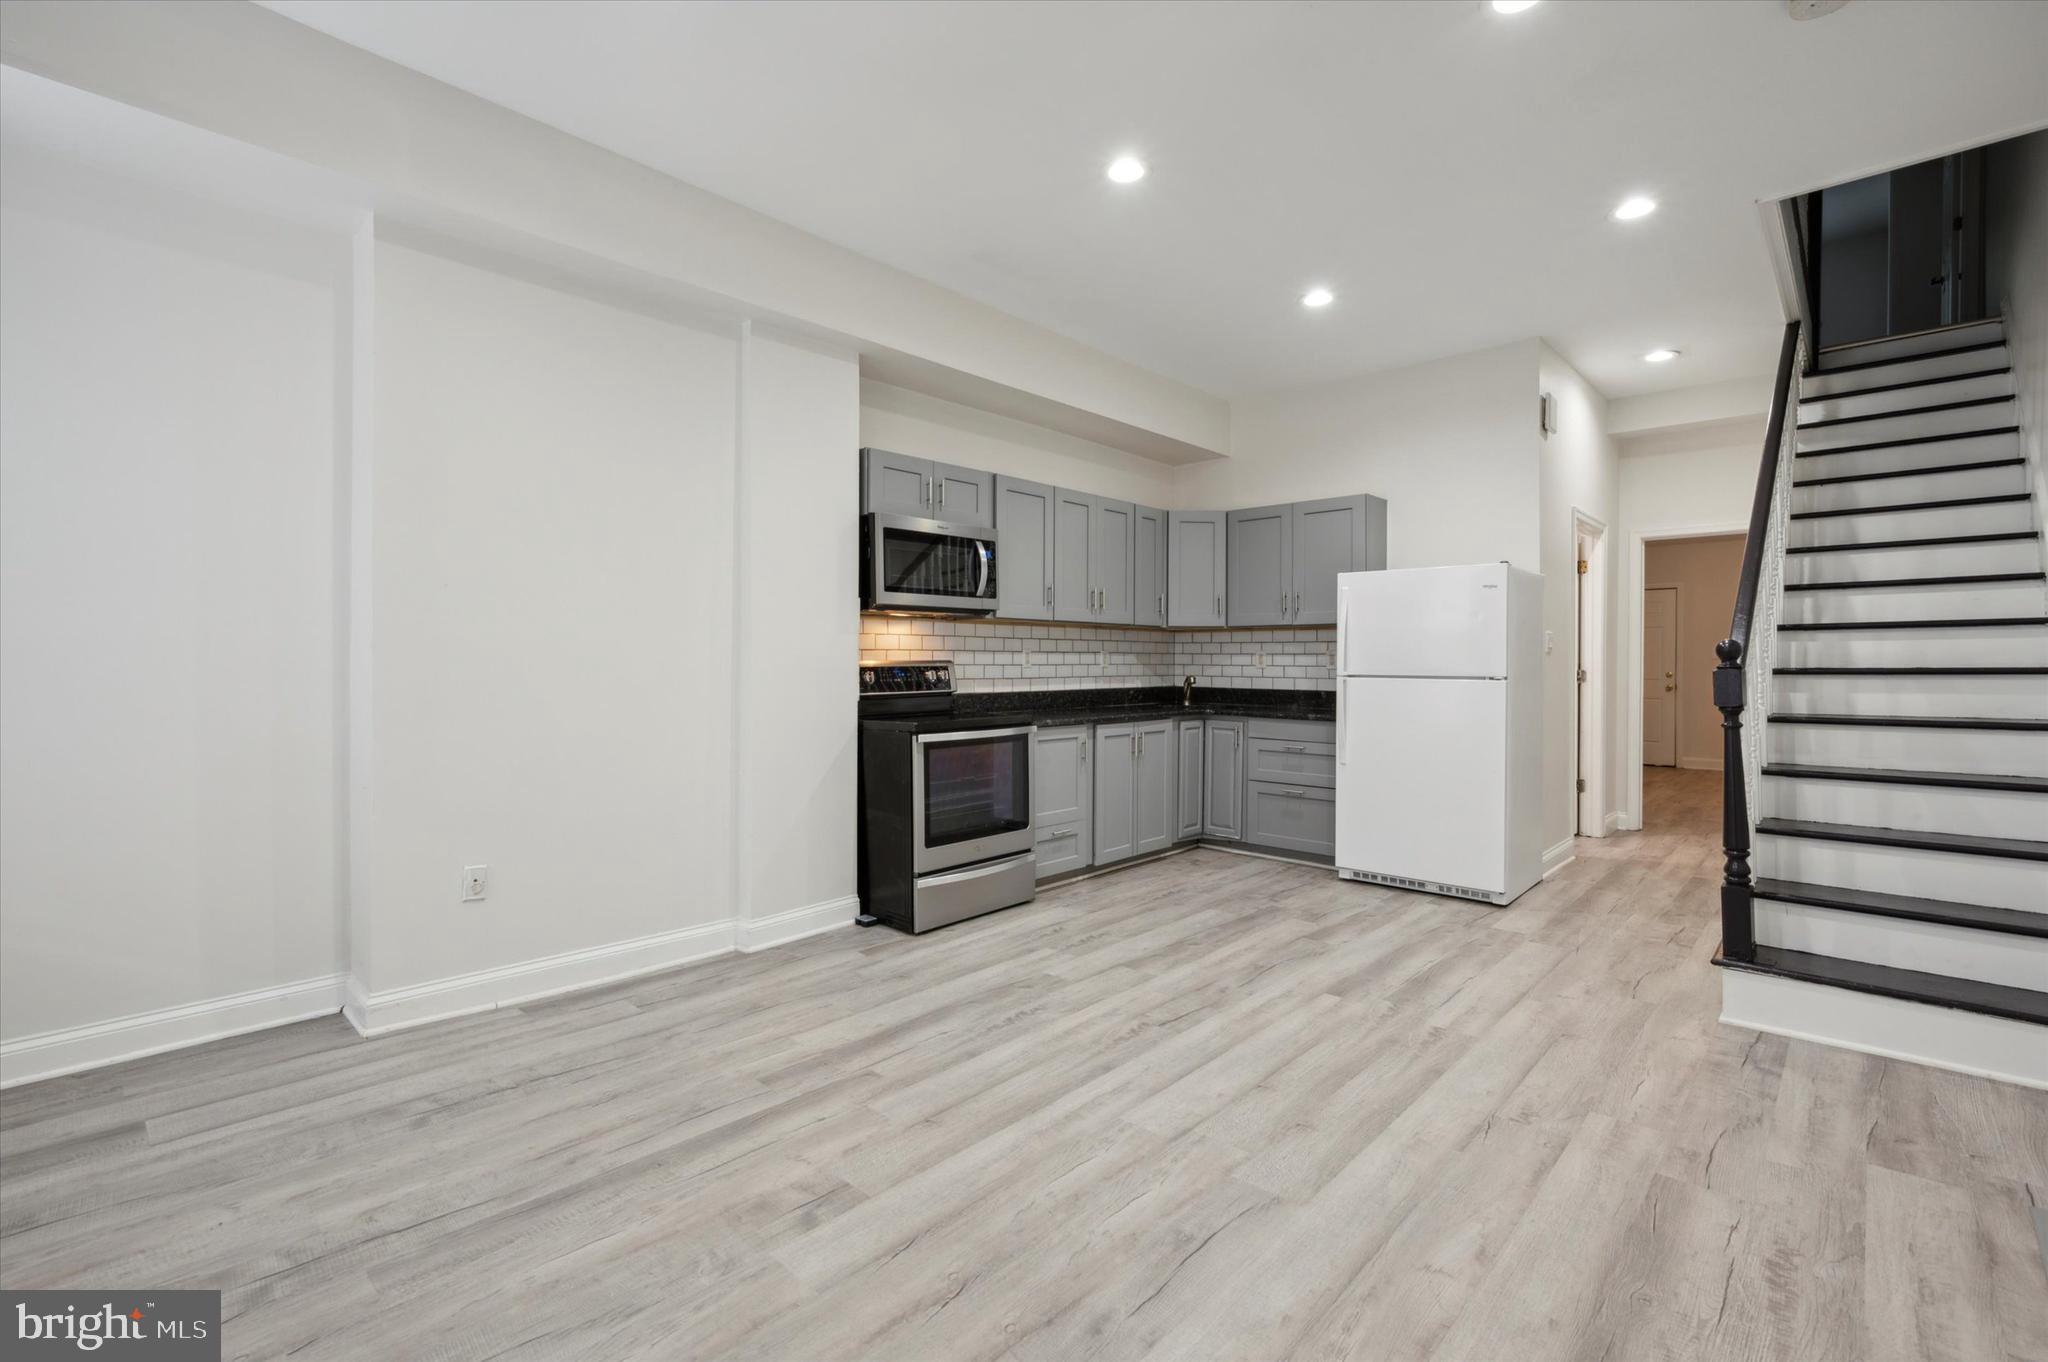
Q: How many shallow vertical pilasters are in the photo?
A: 2